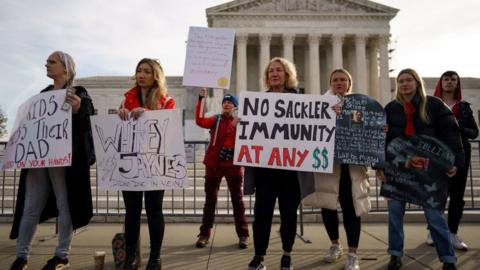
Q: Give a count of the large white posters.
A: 4